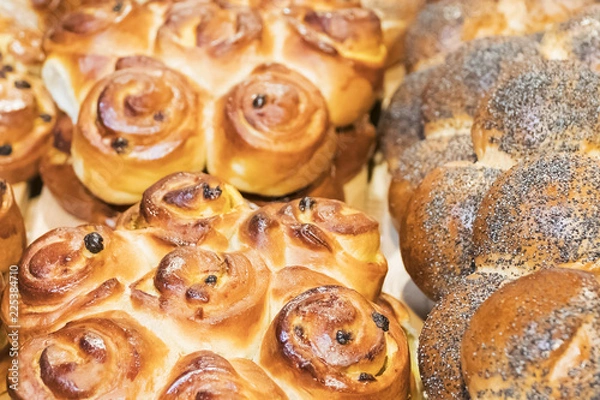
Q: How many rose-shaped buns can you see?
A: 12